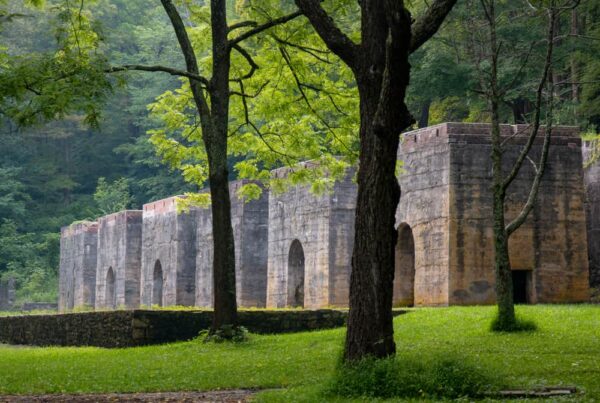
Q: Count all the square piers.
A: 6